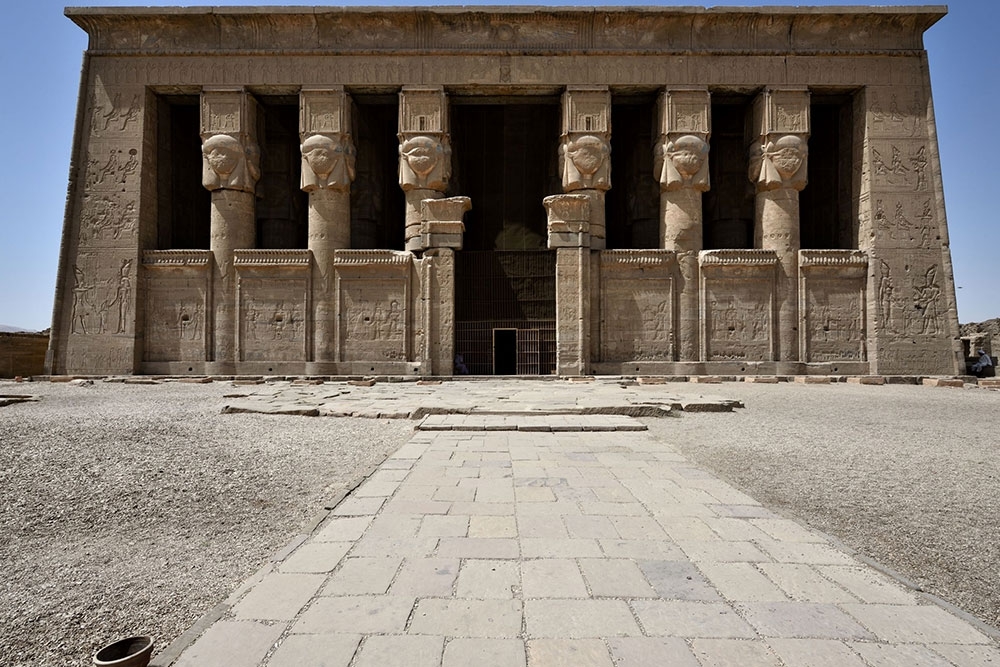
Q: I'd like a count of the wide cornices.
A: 1